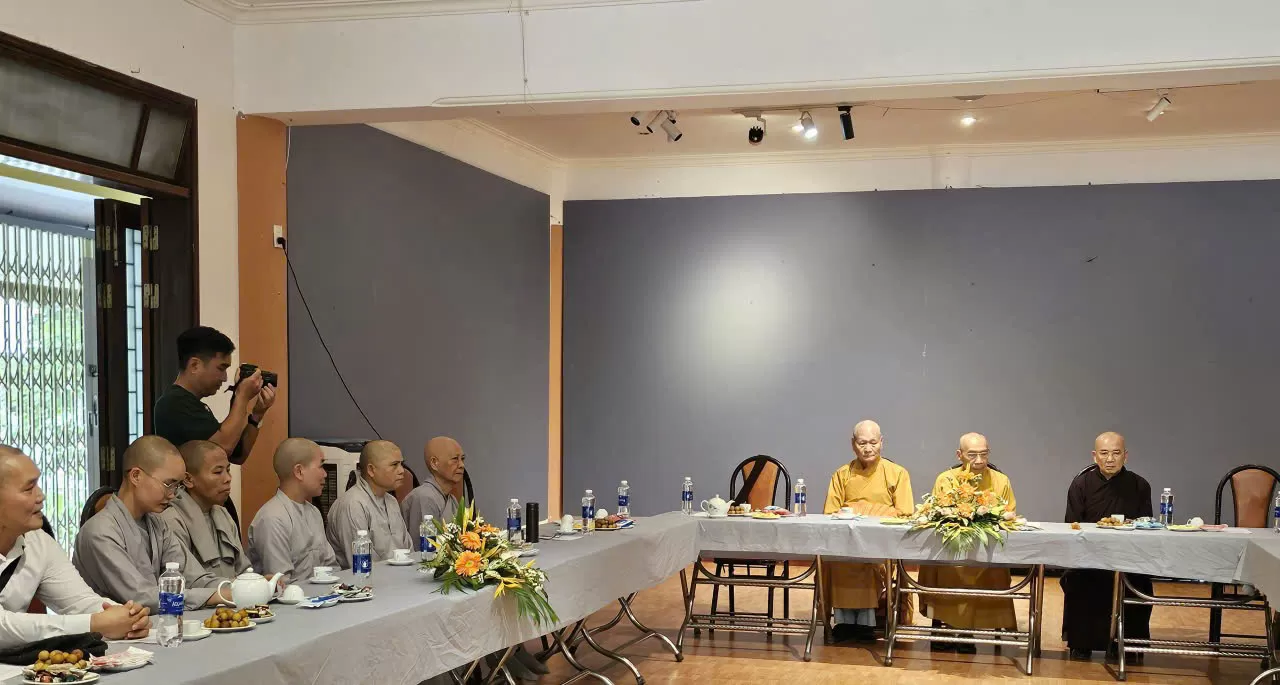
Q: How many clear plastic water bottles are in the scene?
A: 10